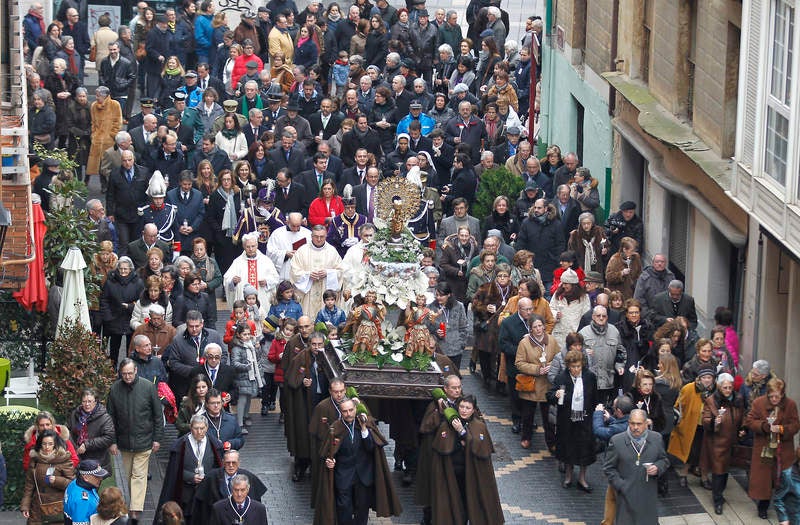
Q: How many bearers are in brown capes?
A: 7